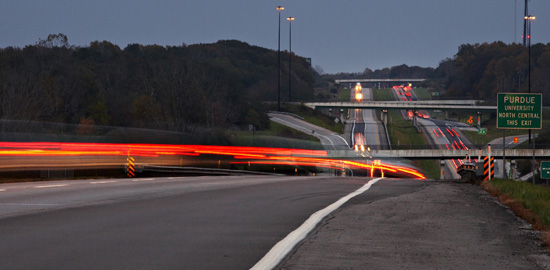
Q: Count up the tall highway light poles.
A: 3